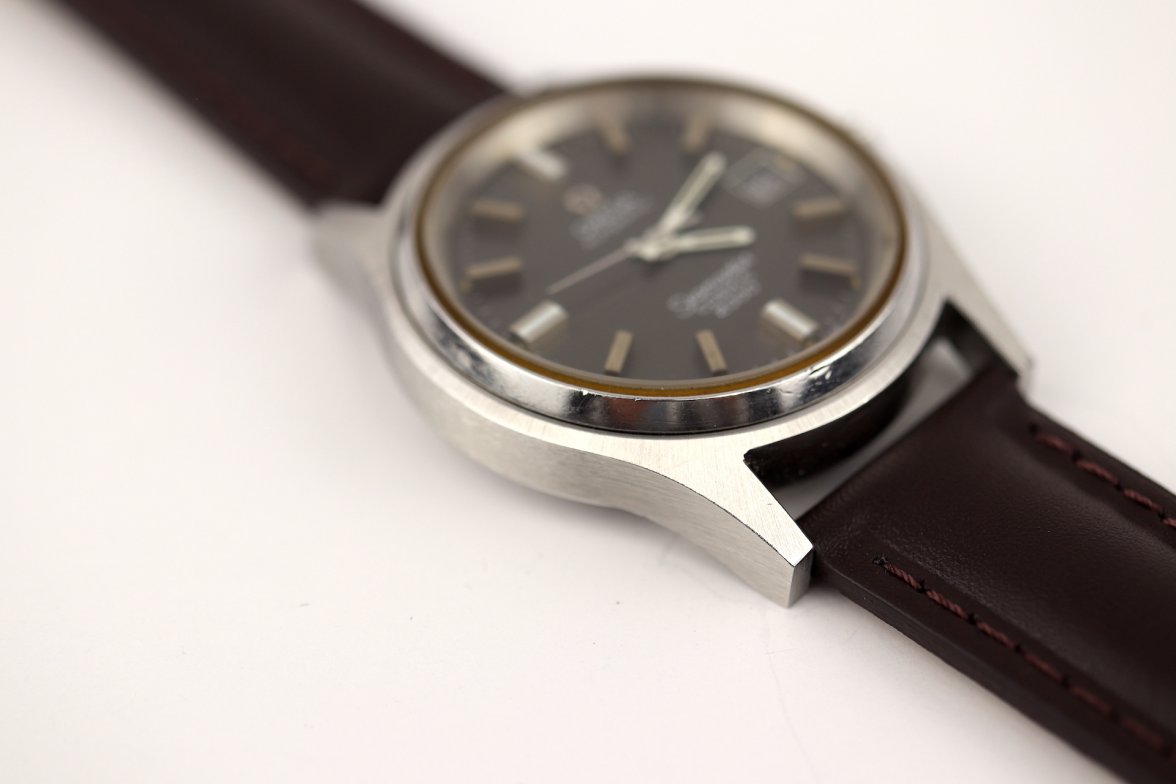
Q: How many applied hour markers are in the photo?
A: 11